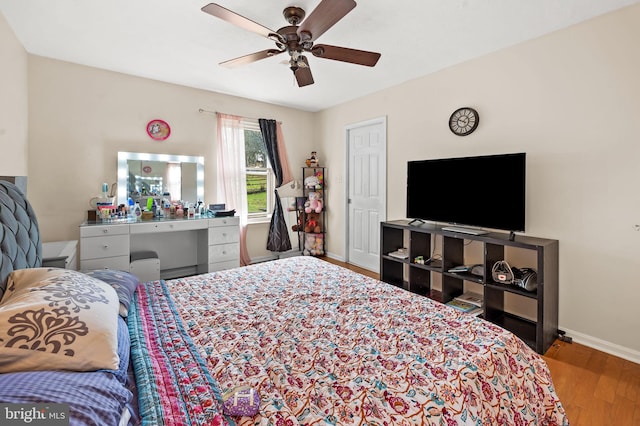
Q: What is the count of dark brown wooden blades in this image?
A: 5